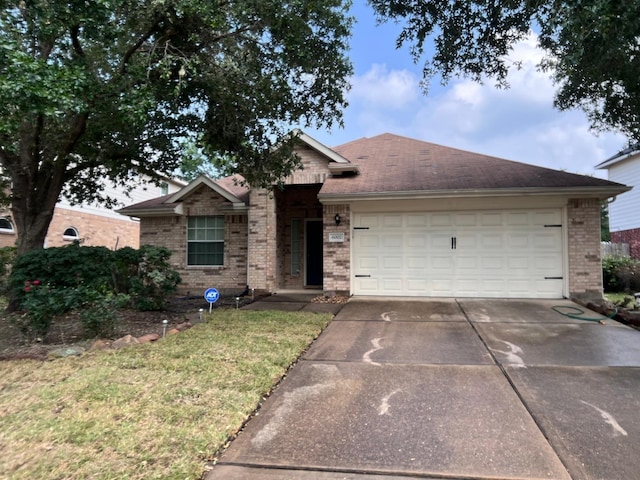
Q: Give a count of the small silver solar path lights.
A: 4